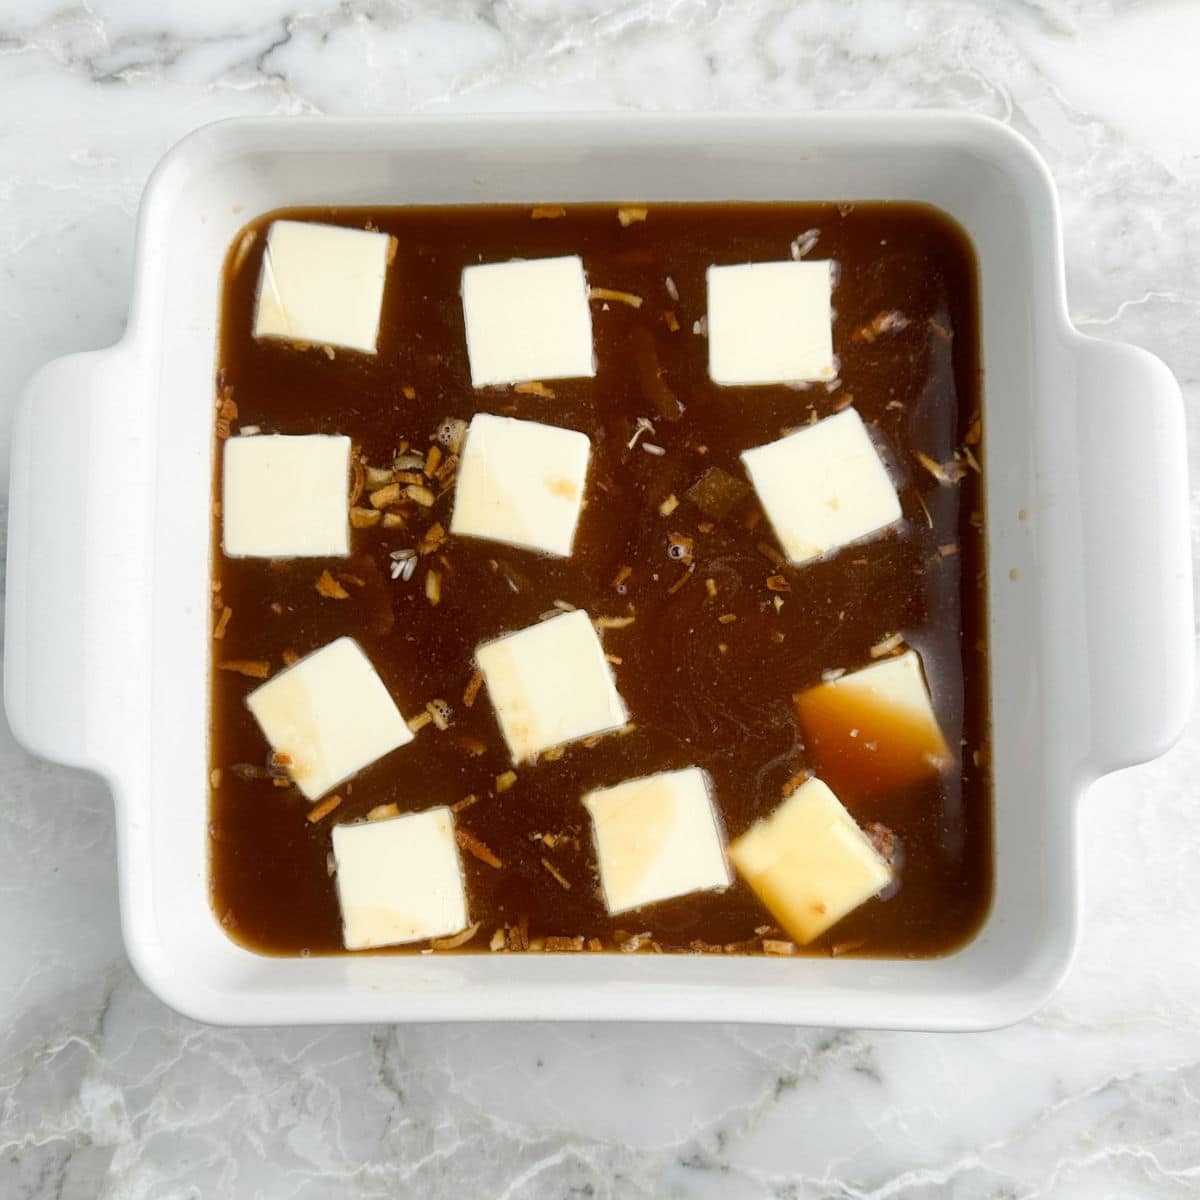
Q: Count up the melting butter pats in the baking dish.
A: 12